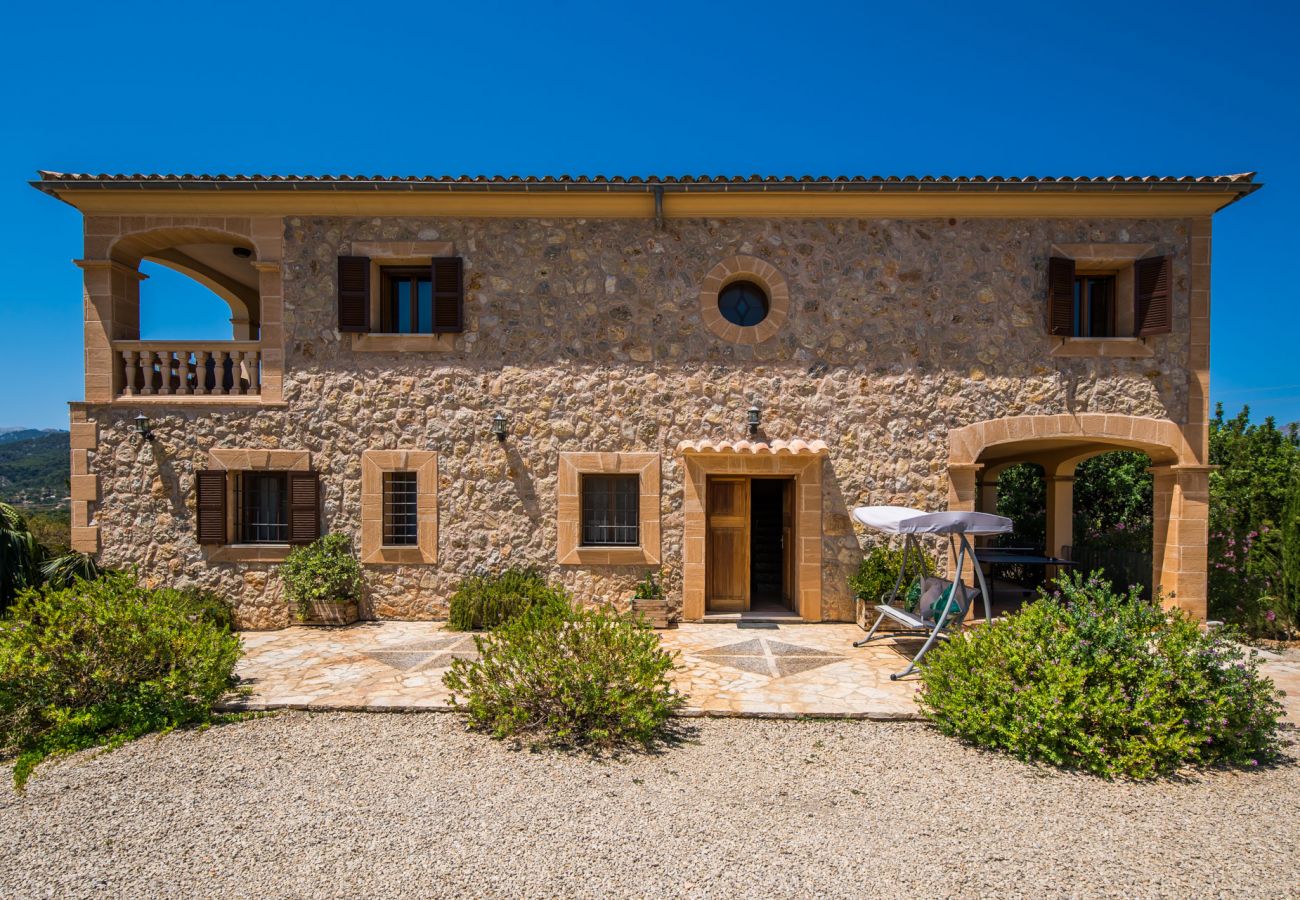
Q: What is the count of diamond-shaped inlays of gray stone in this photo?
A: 2